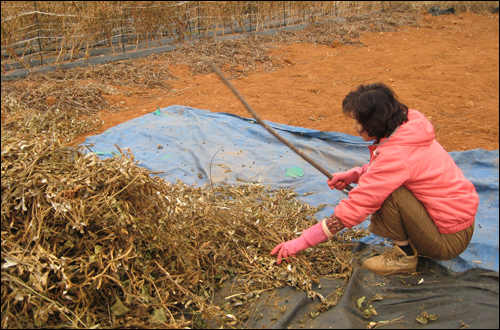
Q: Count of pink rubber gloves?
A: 2